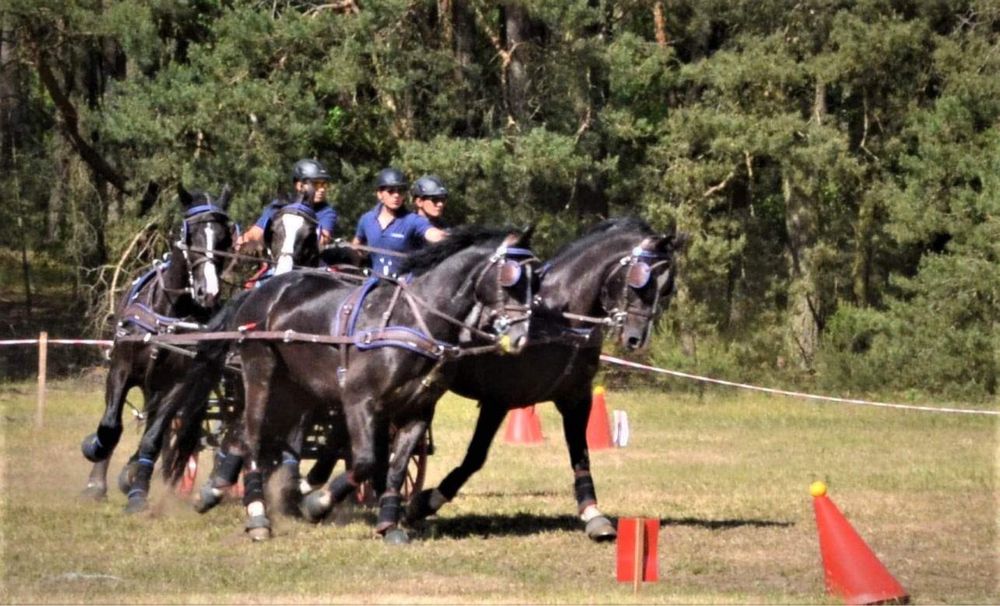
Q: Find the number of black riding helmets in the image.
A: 3